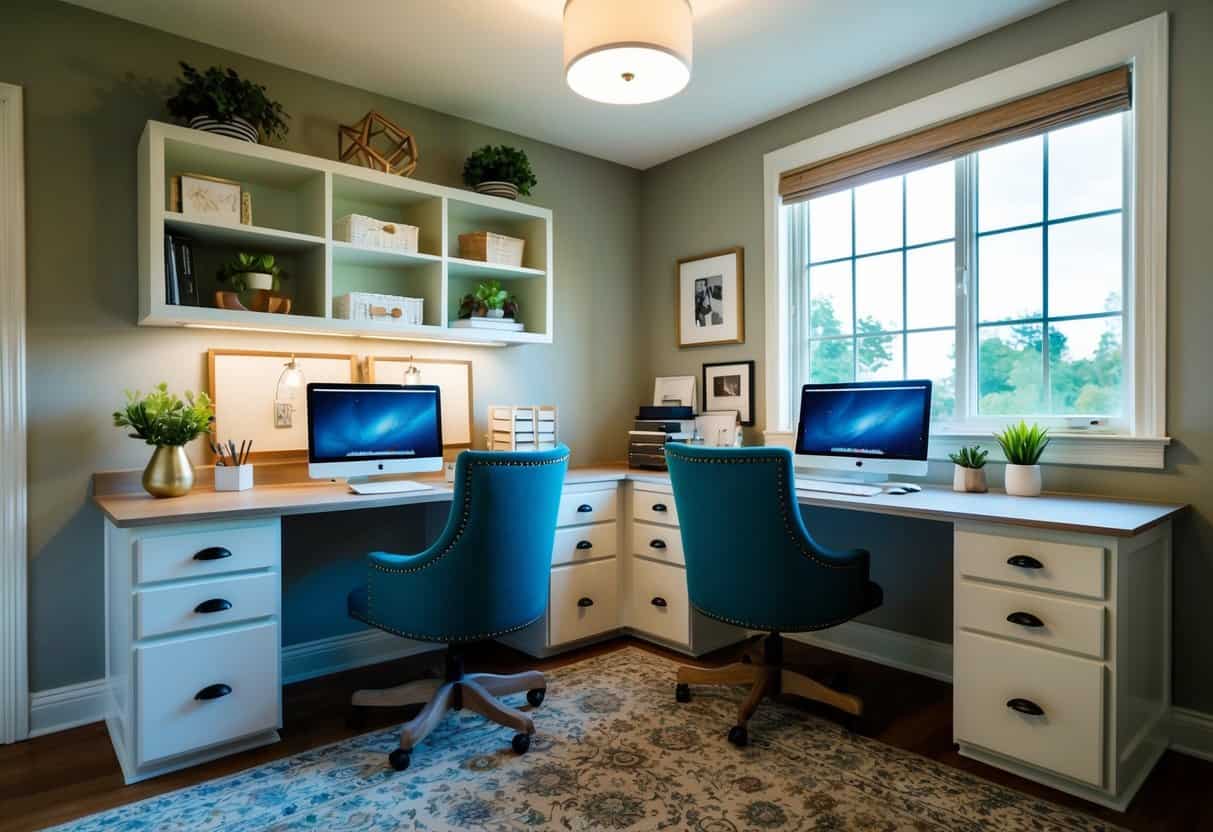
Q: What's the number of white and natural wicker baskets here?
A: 3